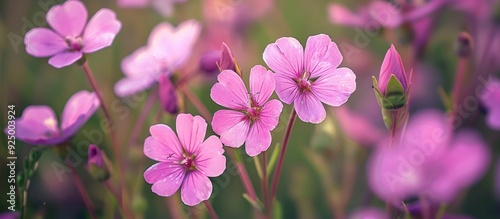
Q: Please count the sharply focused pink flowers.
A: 3